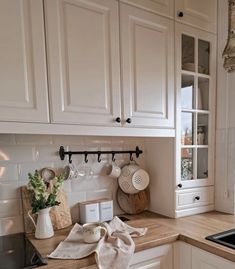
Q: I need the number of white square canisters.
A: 2